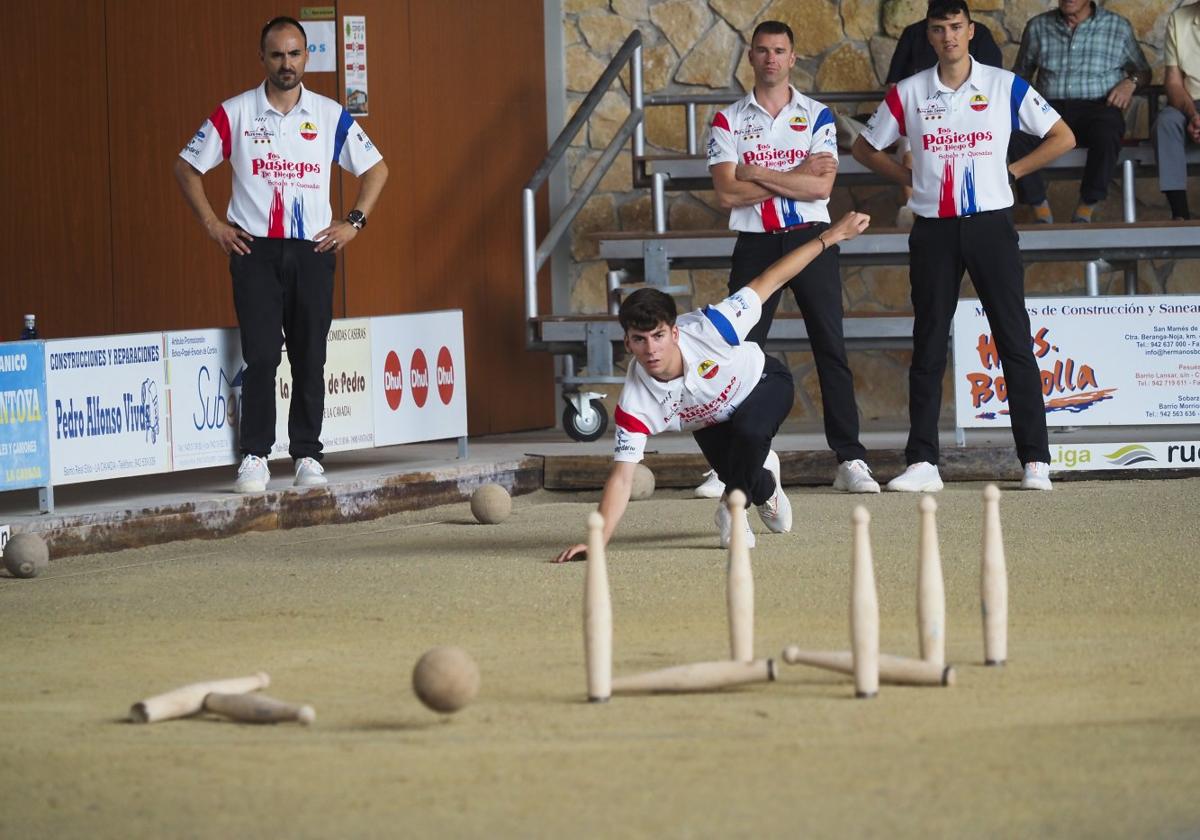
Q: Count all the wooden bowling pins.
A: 9